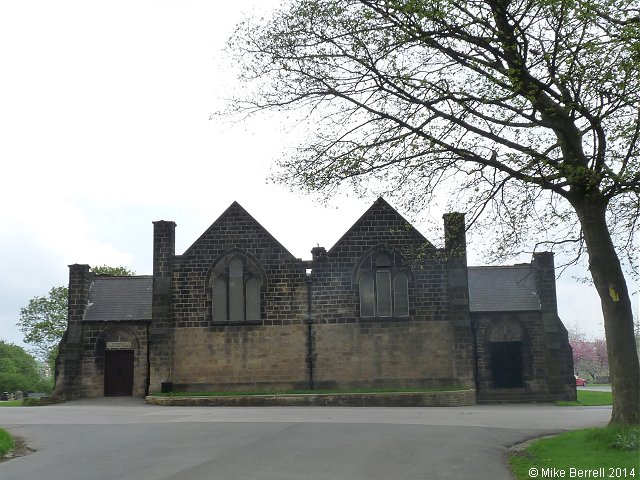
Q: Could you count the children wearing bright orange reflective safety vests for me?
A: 0